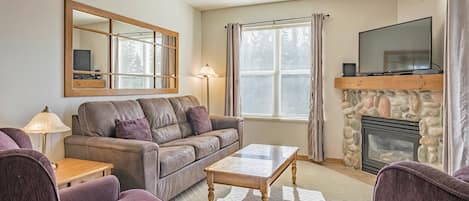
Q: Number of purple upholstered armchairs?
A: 2